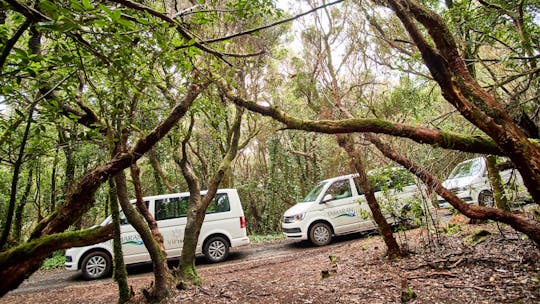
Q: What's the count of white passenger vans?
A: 3